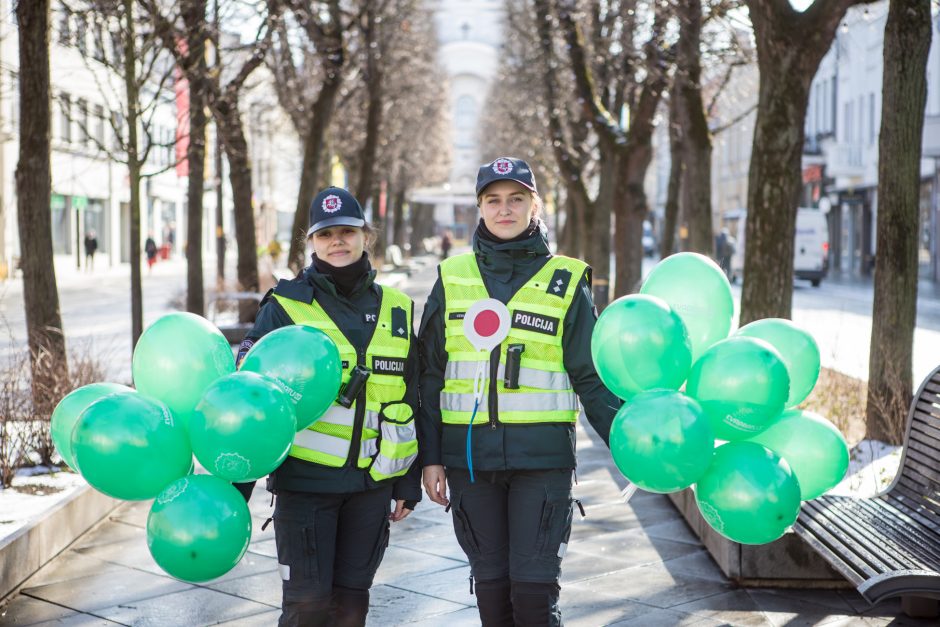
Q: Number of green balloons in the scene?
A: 13